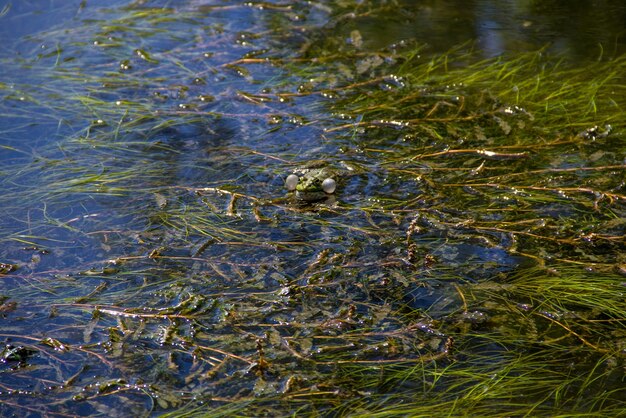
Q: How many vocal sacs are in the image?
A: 2